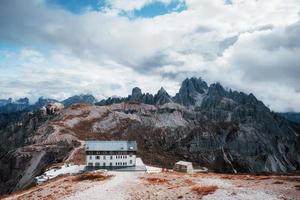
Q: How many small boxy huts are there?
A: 1